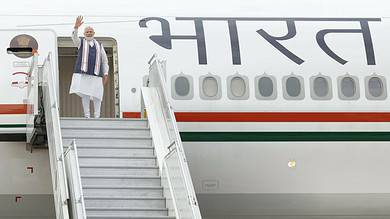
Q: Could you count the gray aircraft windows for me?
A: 8